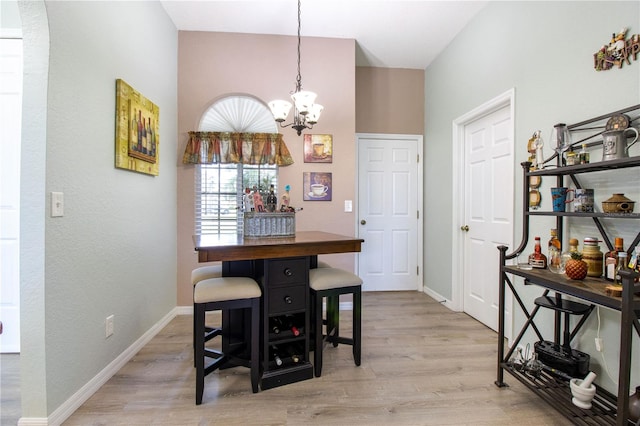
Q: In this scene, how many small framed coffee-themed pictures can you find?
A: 2